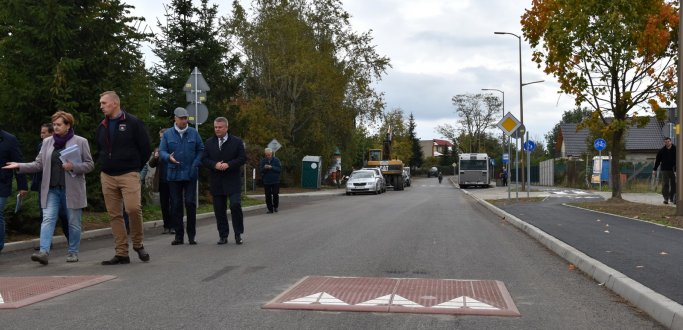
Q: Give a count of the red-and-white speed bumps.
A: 2